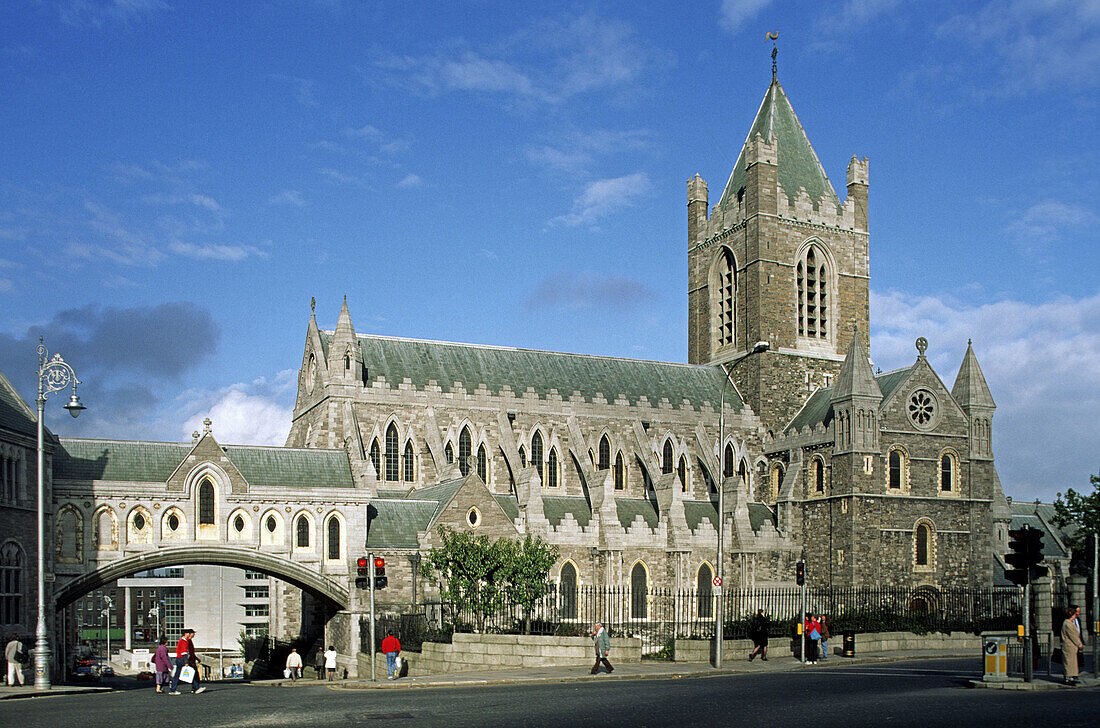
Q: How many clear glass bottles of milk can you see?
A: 0